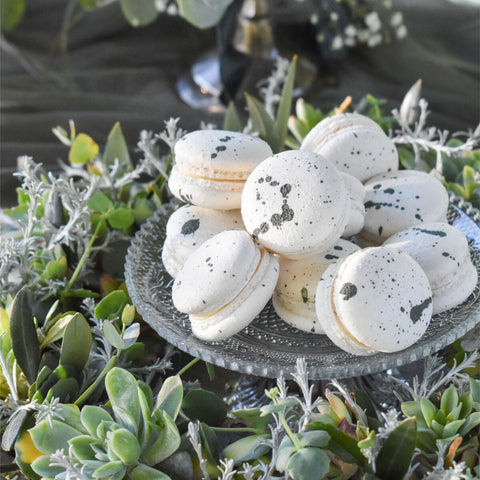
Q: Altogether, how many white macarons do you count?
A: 10